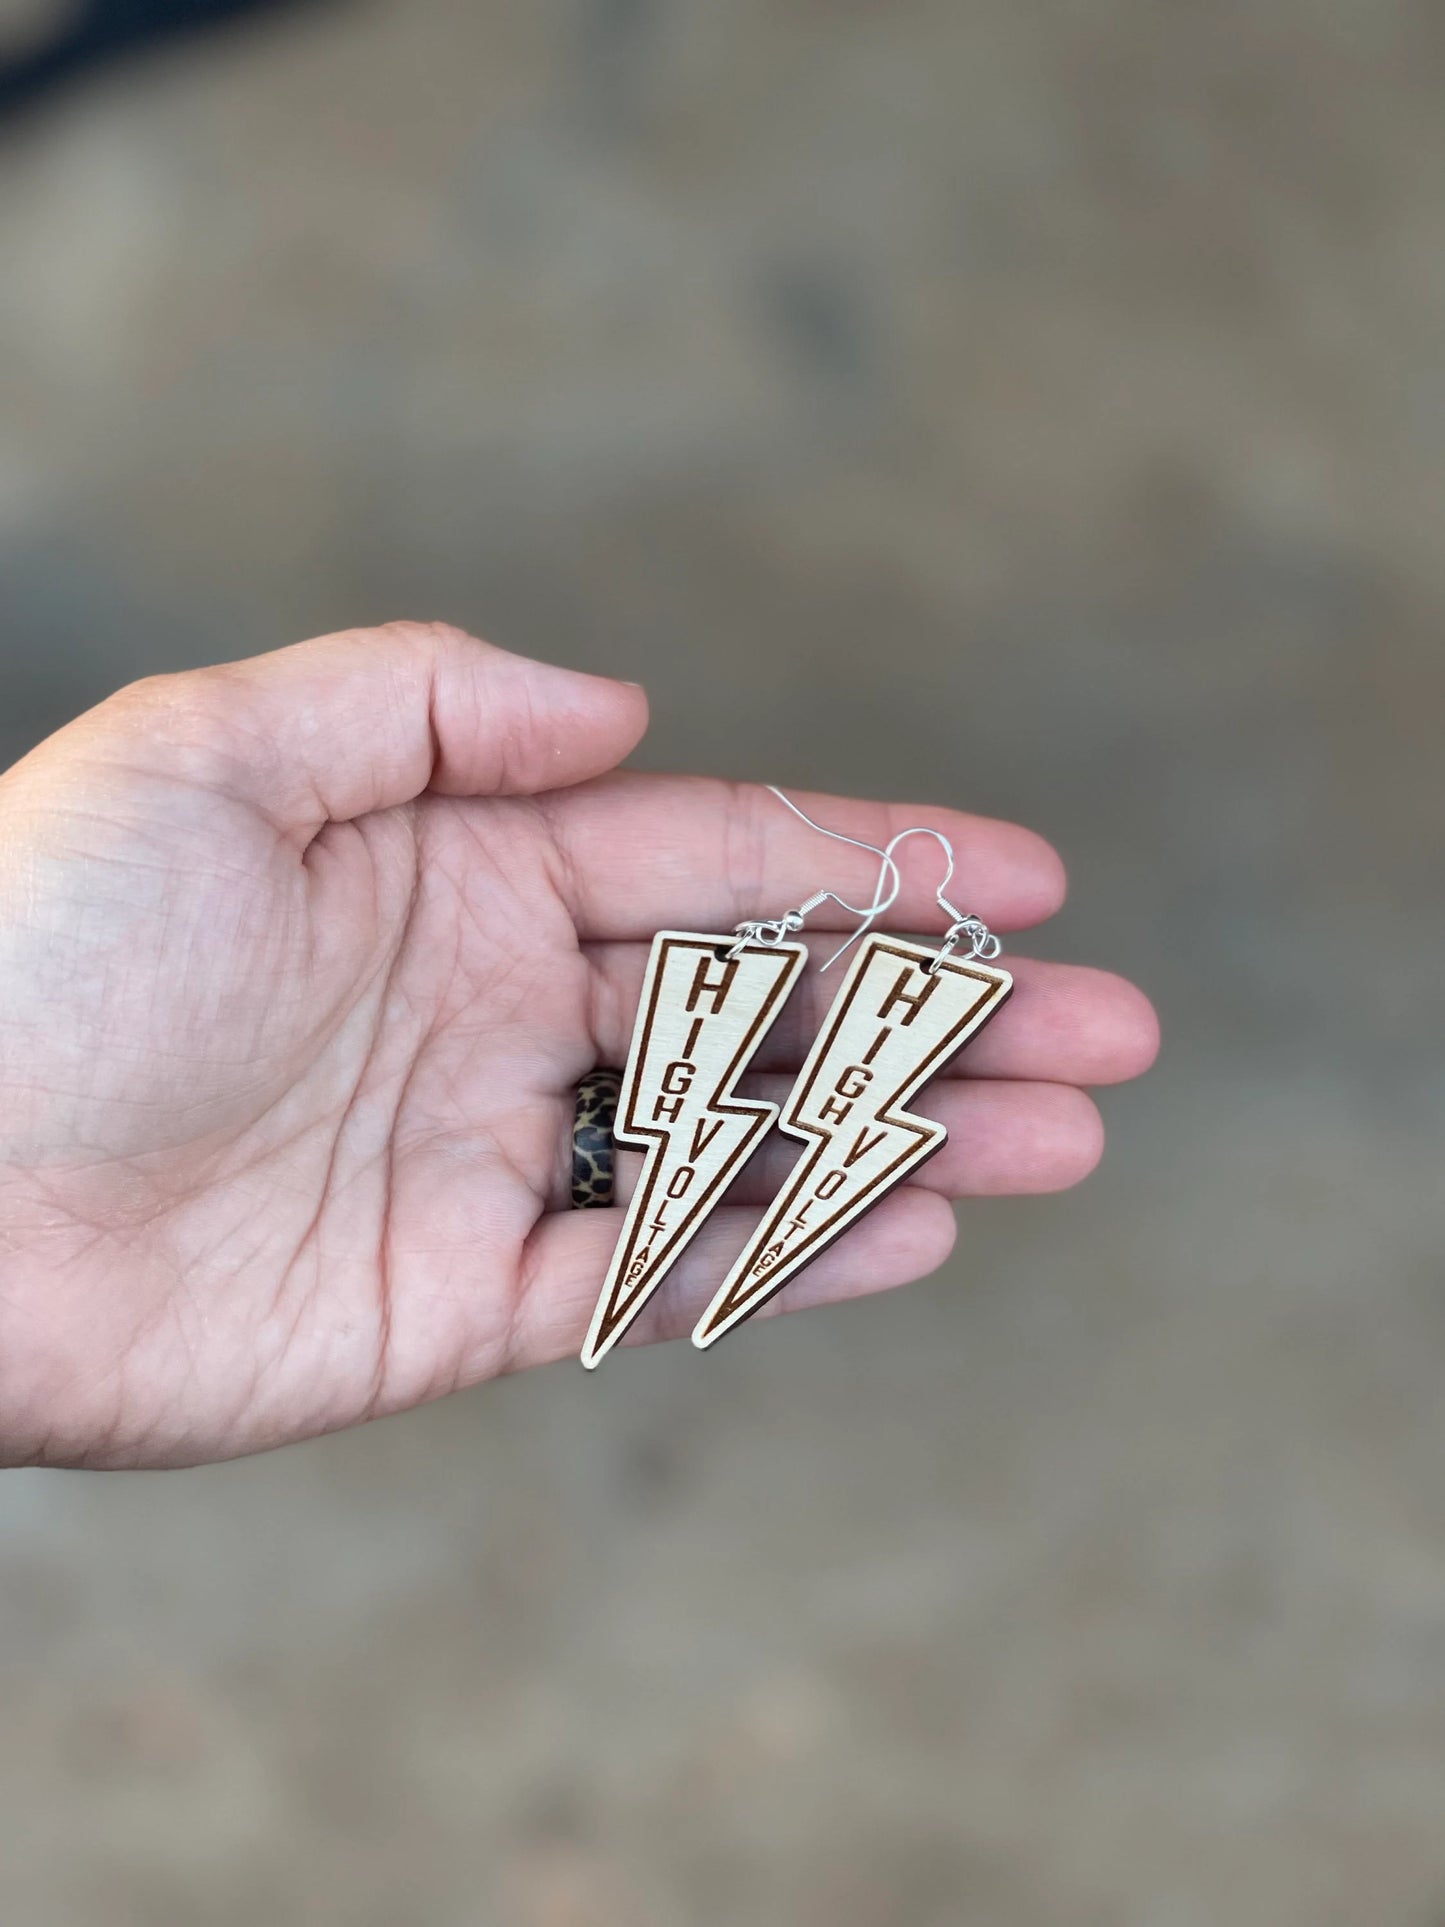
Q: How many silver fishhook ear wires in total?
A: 2